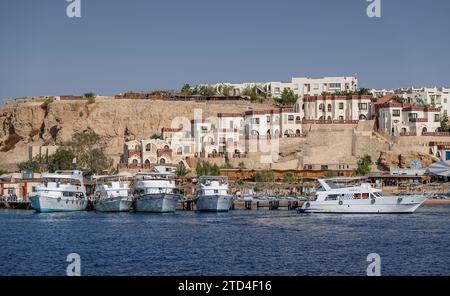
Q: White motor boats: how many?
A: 5